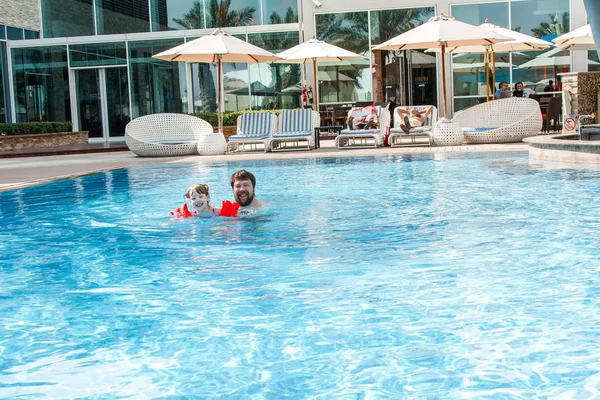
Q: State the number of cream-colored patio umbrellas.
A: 5